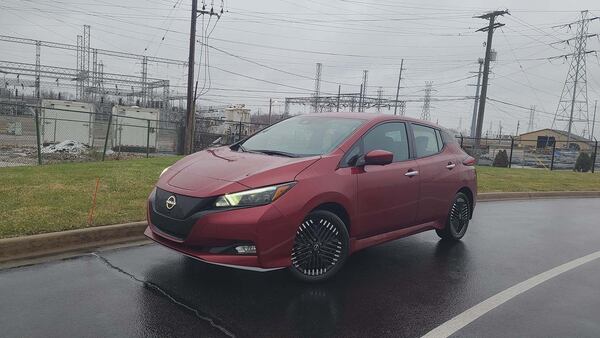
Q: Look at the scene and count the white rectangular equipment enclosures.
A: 2